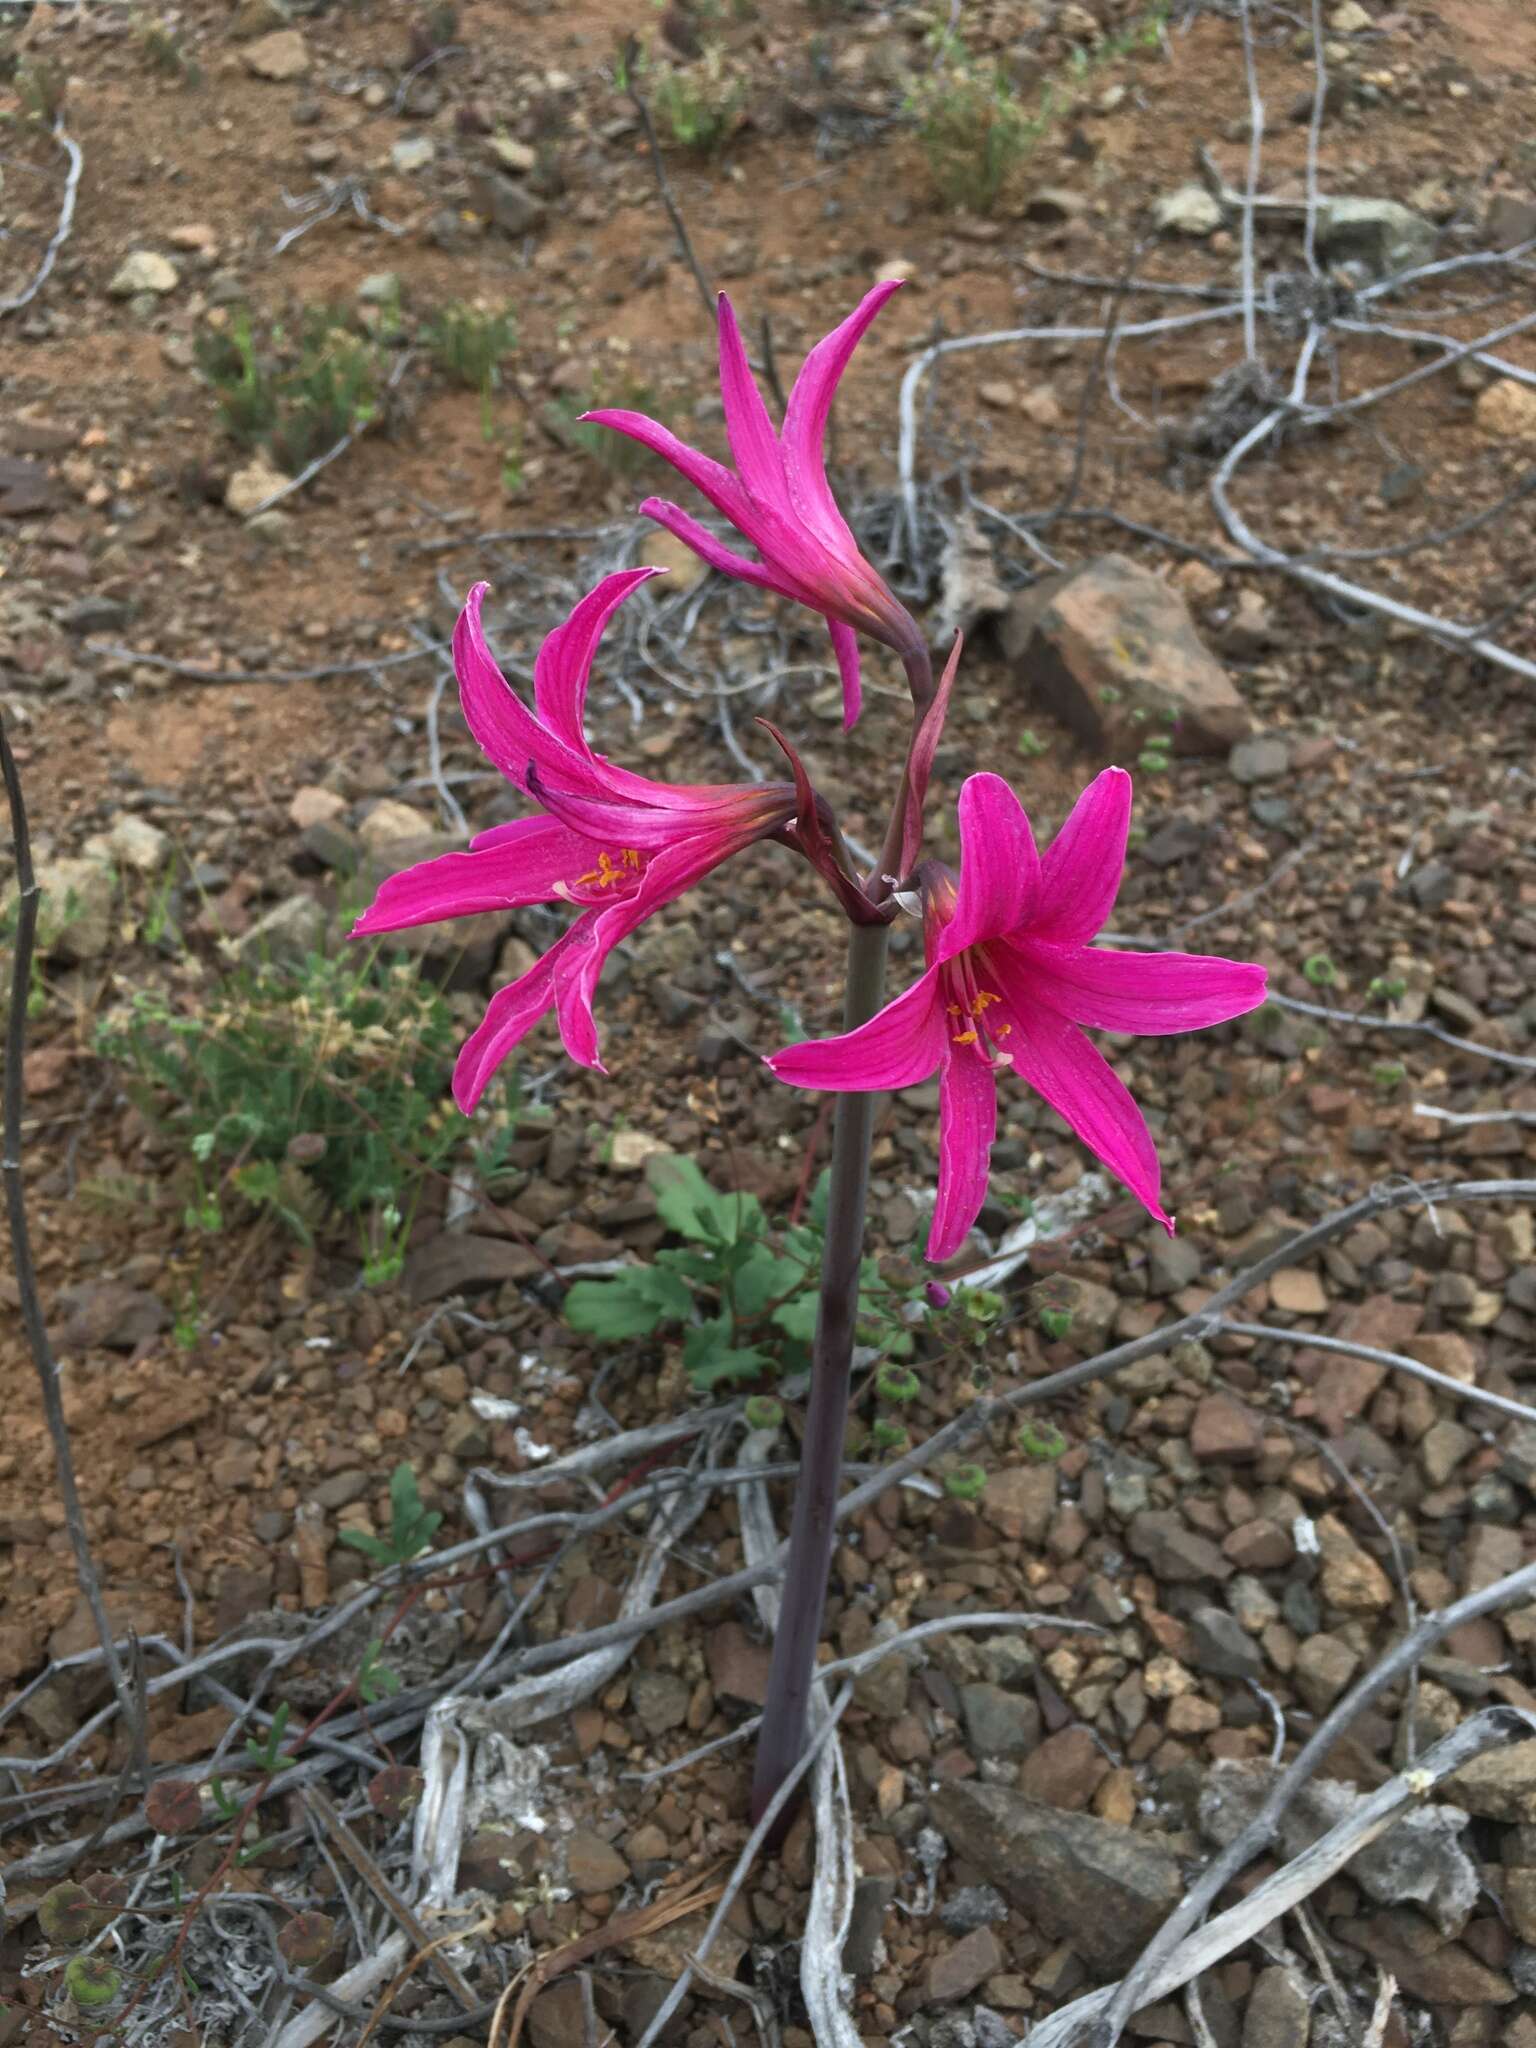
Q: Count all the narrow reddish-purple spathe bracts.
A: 2